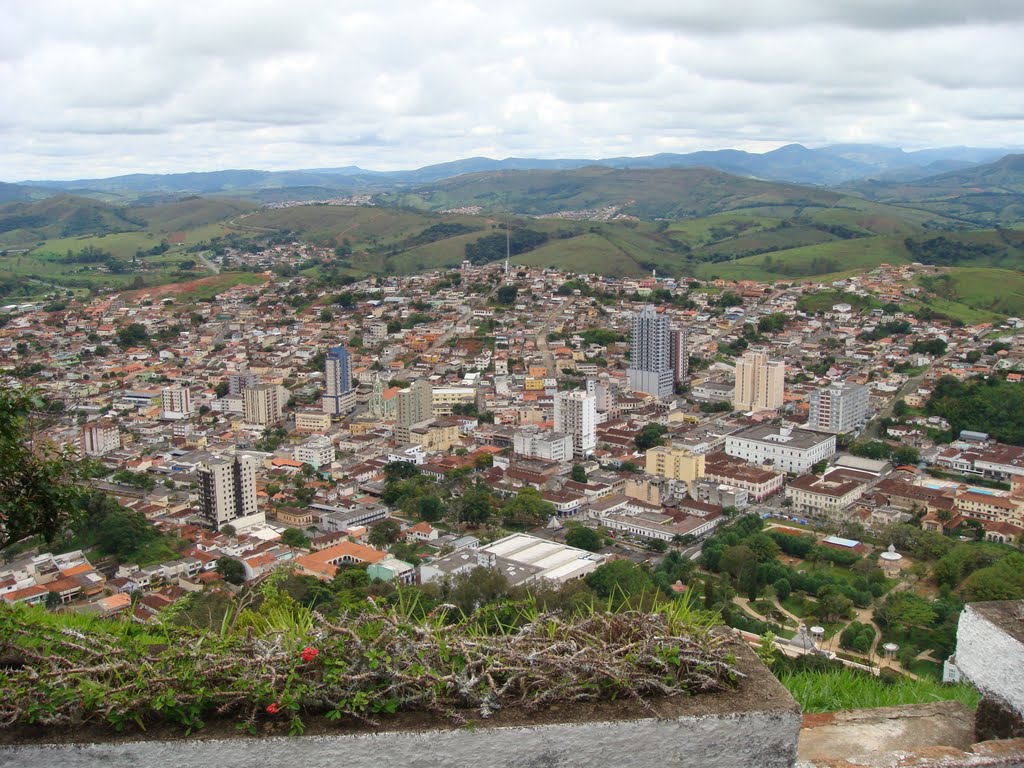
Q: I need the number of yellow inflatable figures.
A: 0